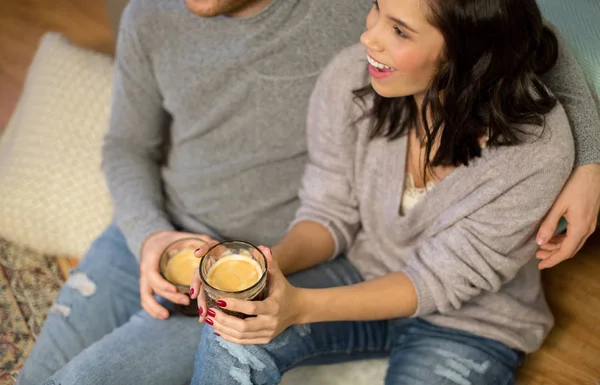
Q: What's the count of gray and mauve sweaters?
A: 2